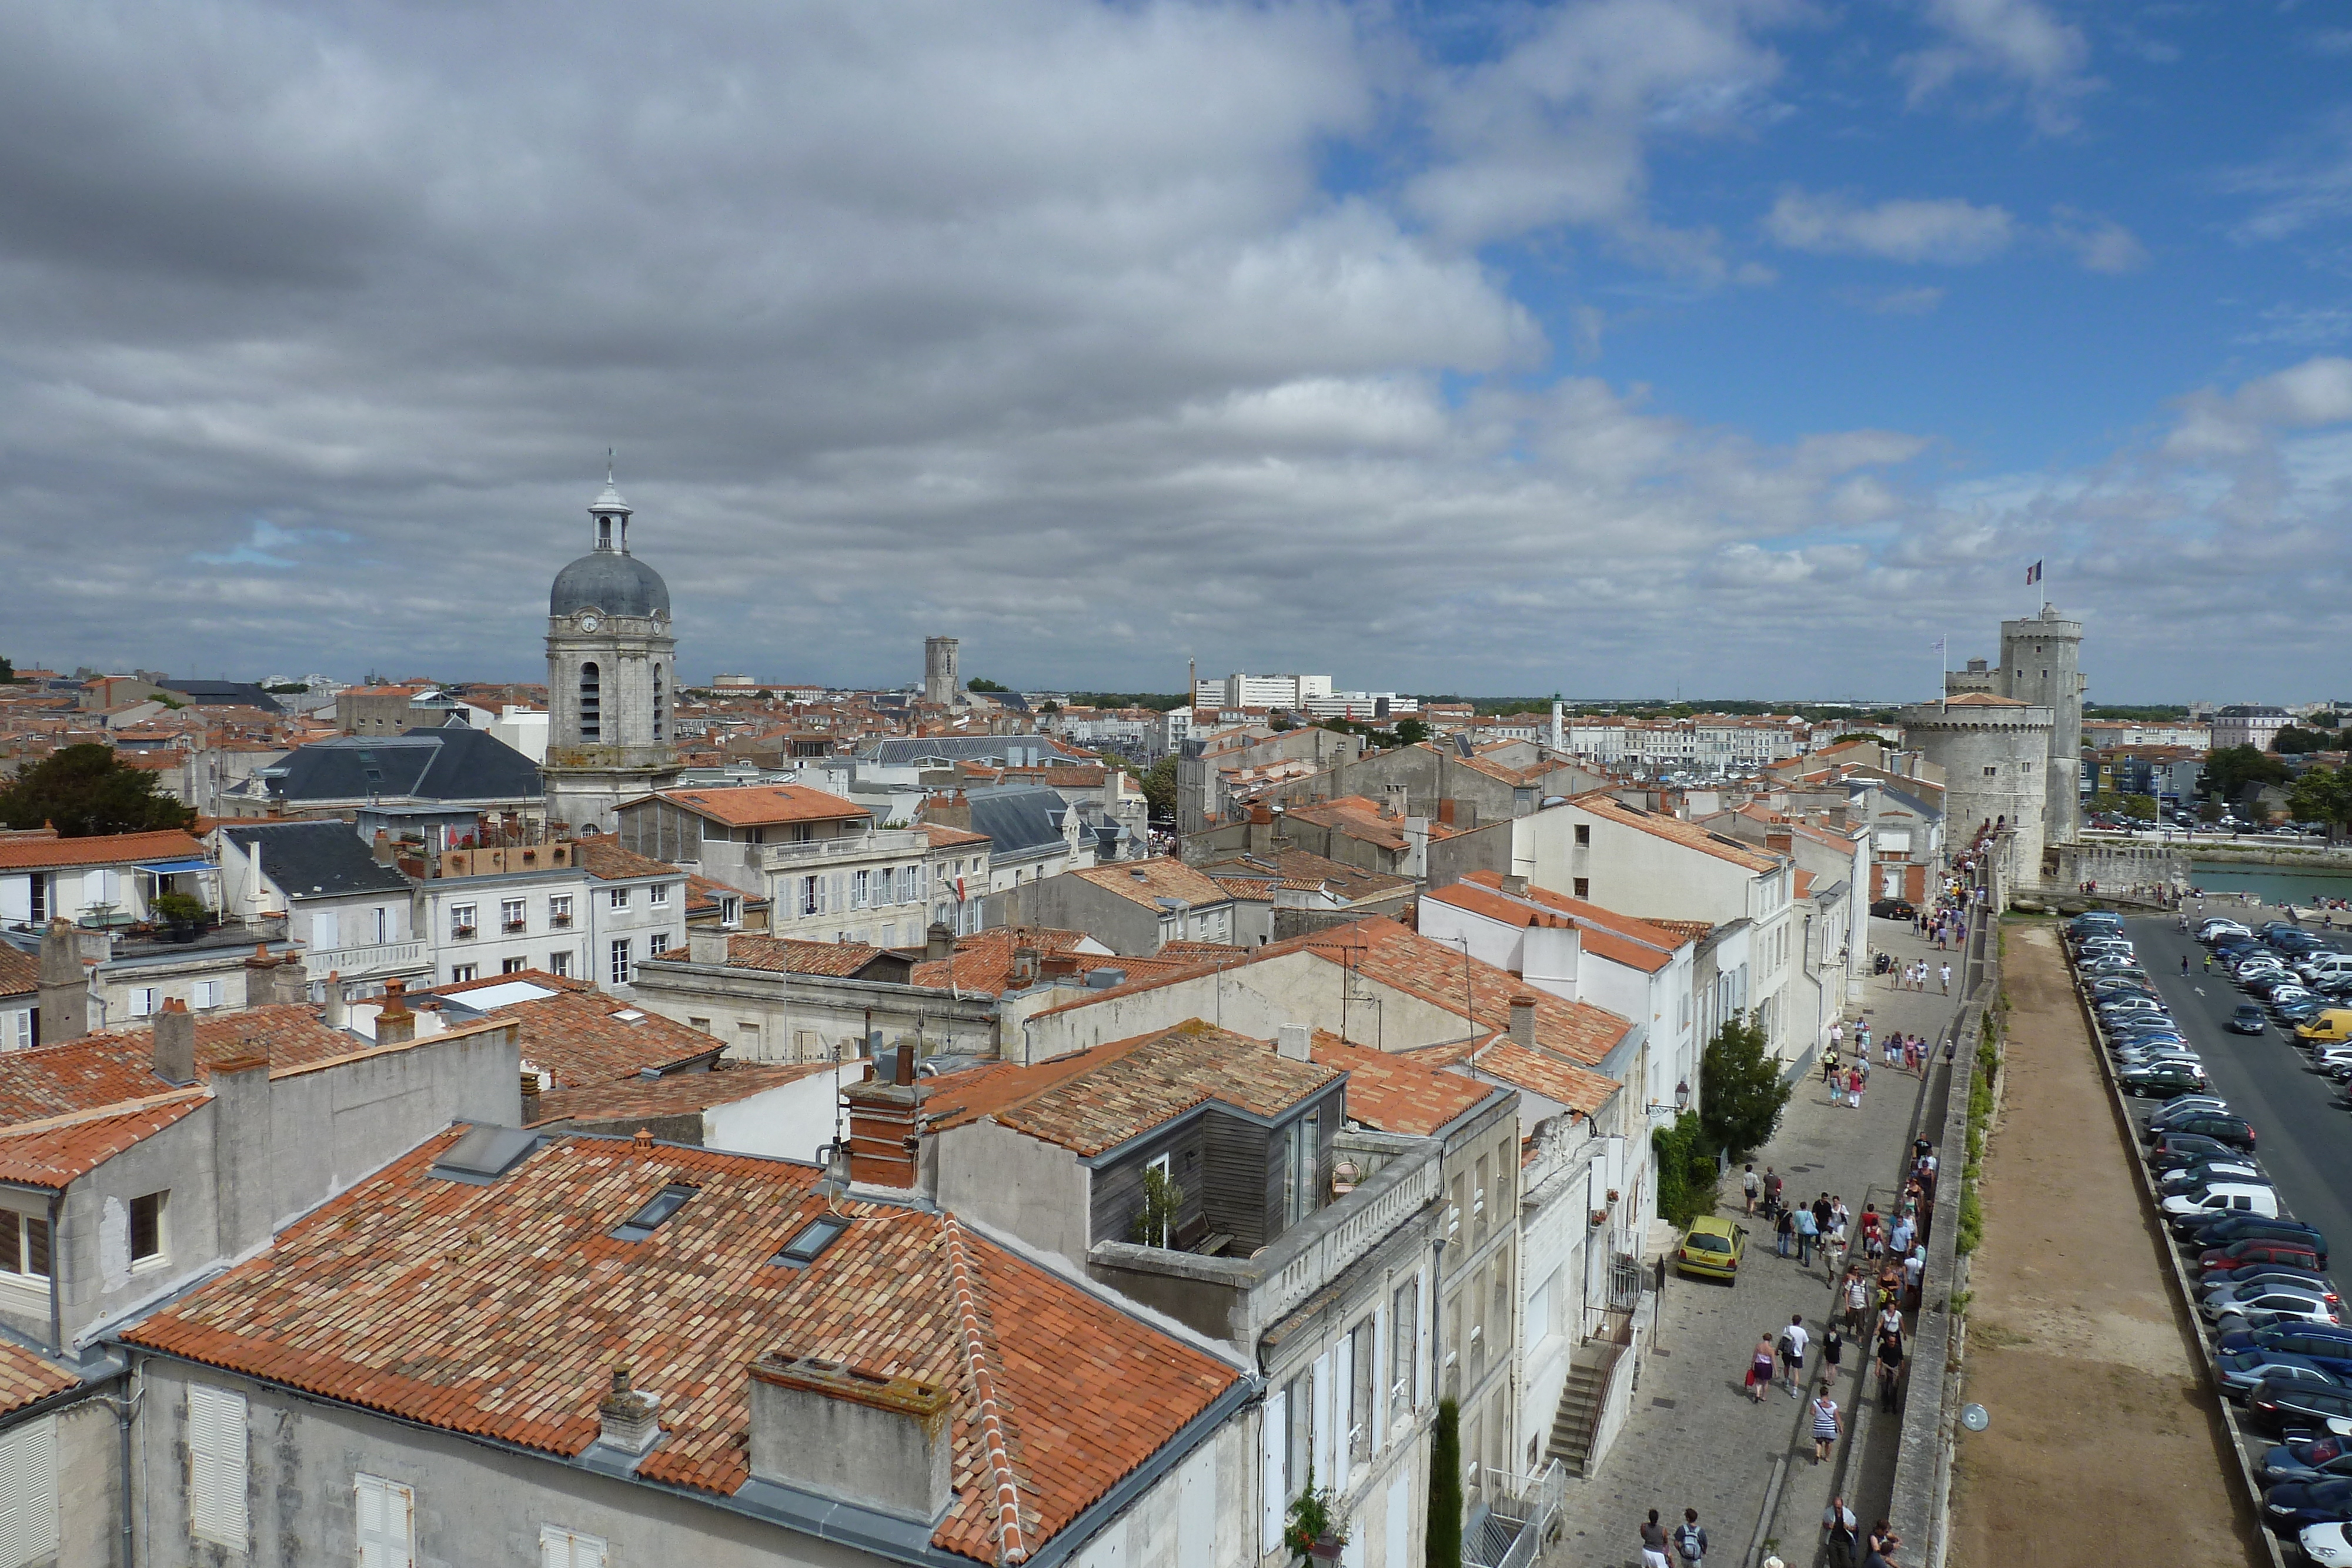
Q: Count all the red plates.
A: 0